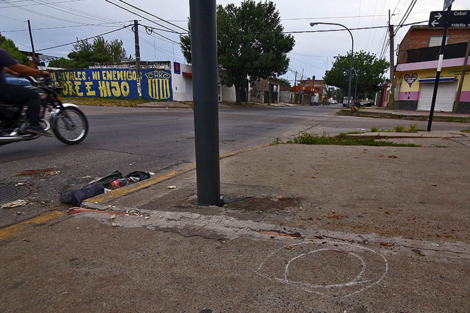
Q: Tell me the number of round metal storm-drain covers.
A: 1